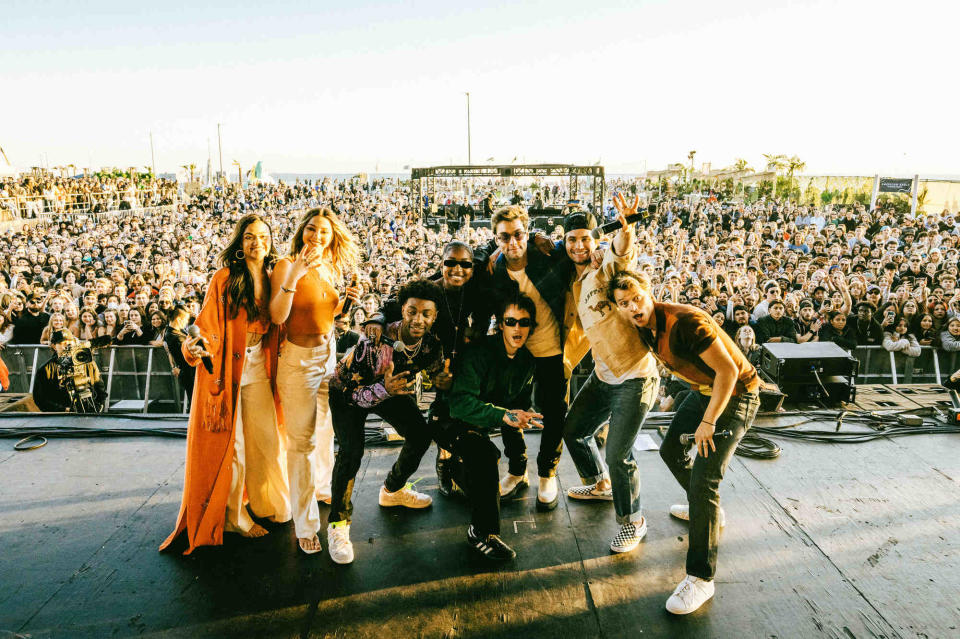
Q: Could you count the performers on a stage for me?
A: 8